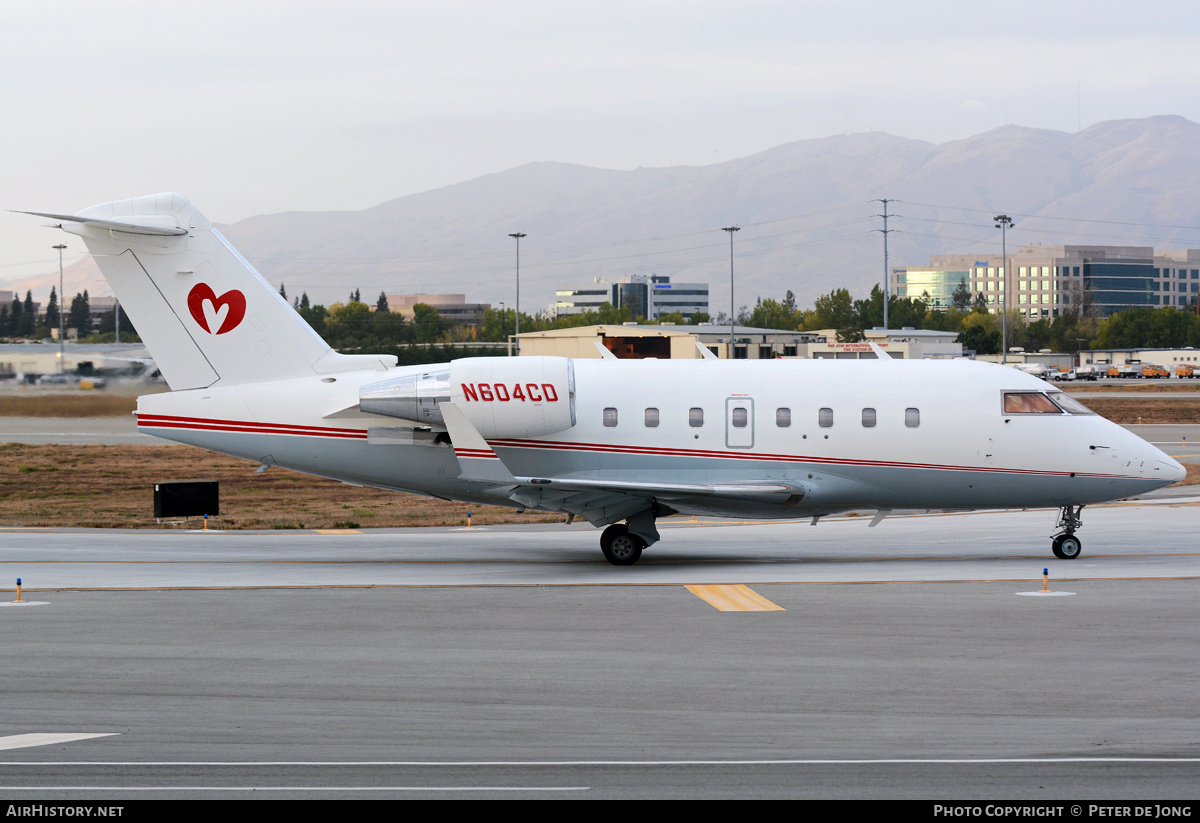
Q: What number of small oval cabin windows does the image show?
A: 8